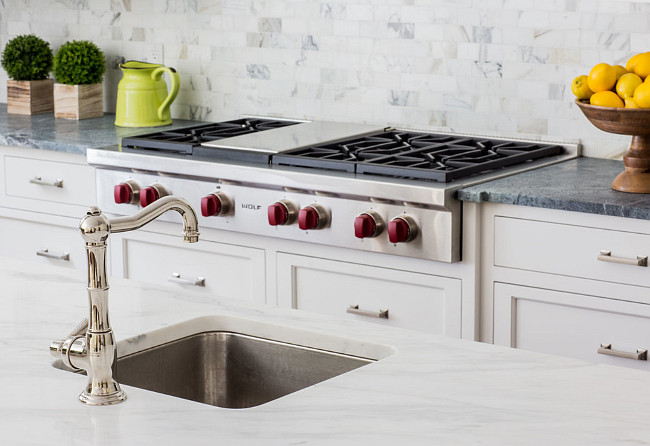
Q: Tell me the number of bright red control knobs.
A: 7